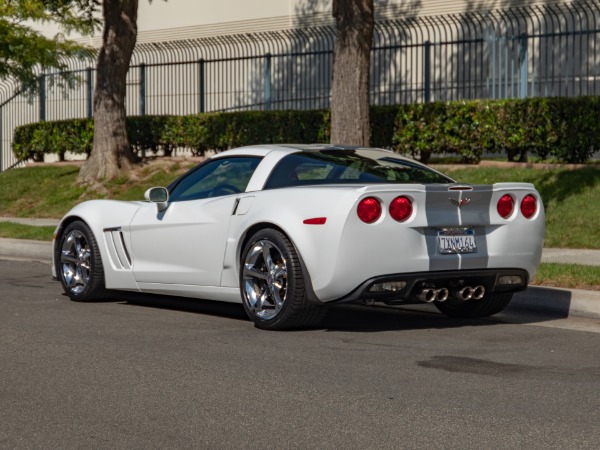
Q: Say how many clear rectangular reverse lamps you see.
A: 2